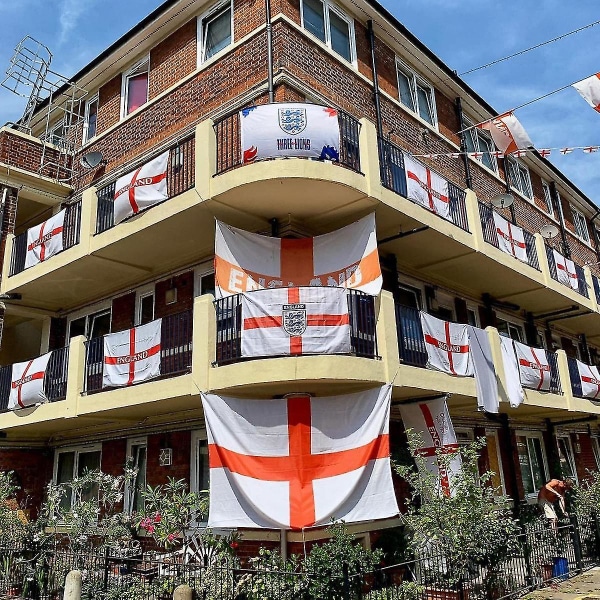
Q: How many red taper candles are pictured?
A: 0